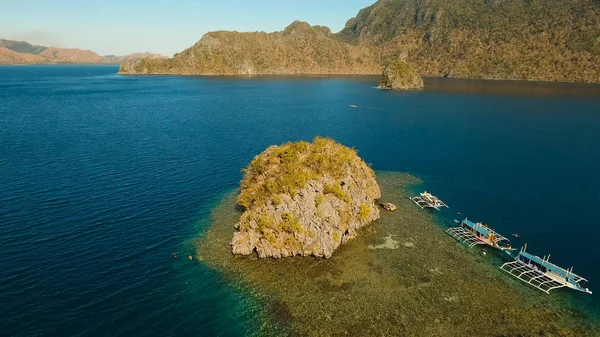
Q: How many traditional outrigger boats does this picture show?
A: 3